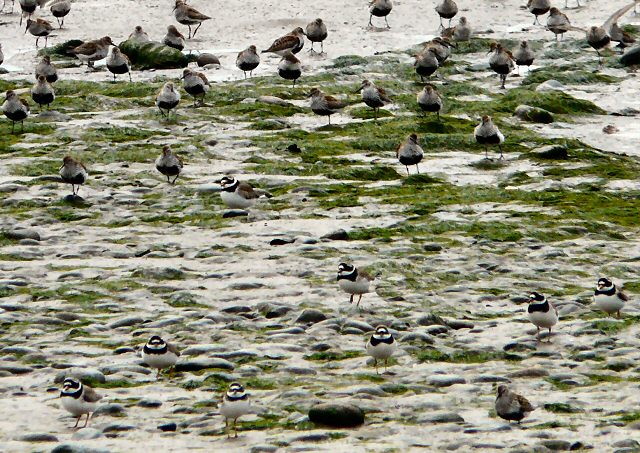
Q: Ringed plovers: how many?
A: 8